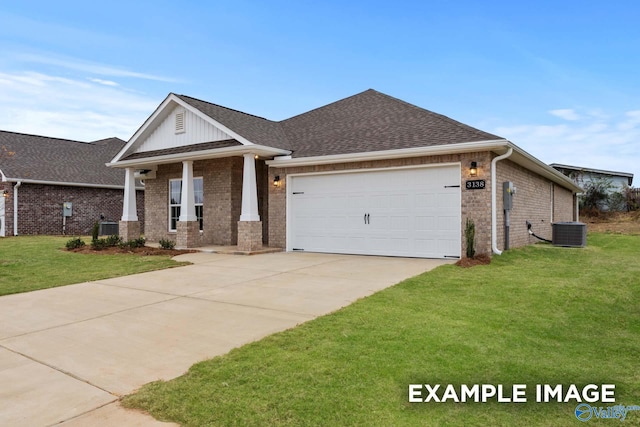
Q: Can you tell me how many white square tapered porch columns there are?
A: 3